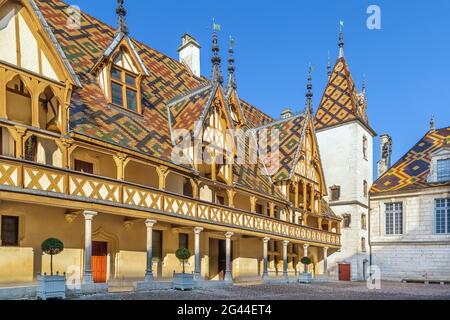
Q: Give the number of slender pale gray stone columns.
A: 8